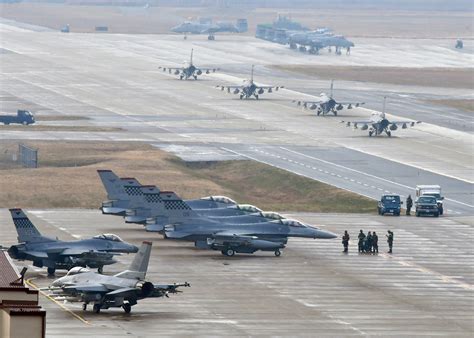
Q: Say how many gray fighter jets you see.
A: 10